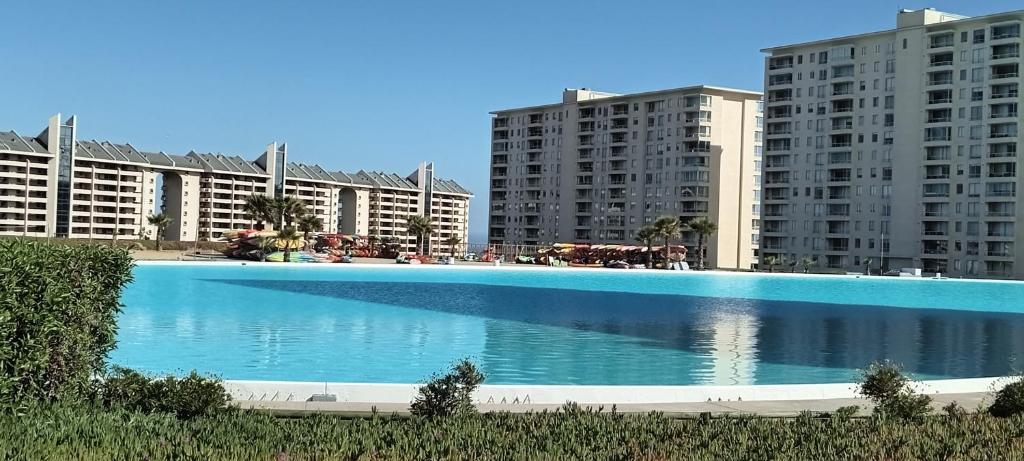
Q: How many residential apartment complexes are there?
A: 3